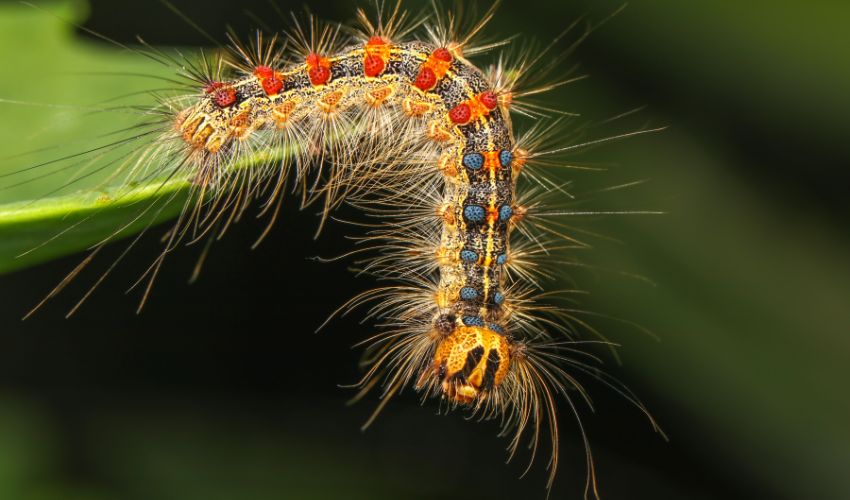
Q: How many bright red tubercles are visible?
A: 12